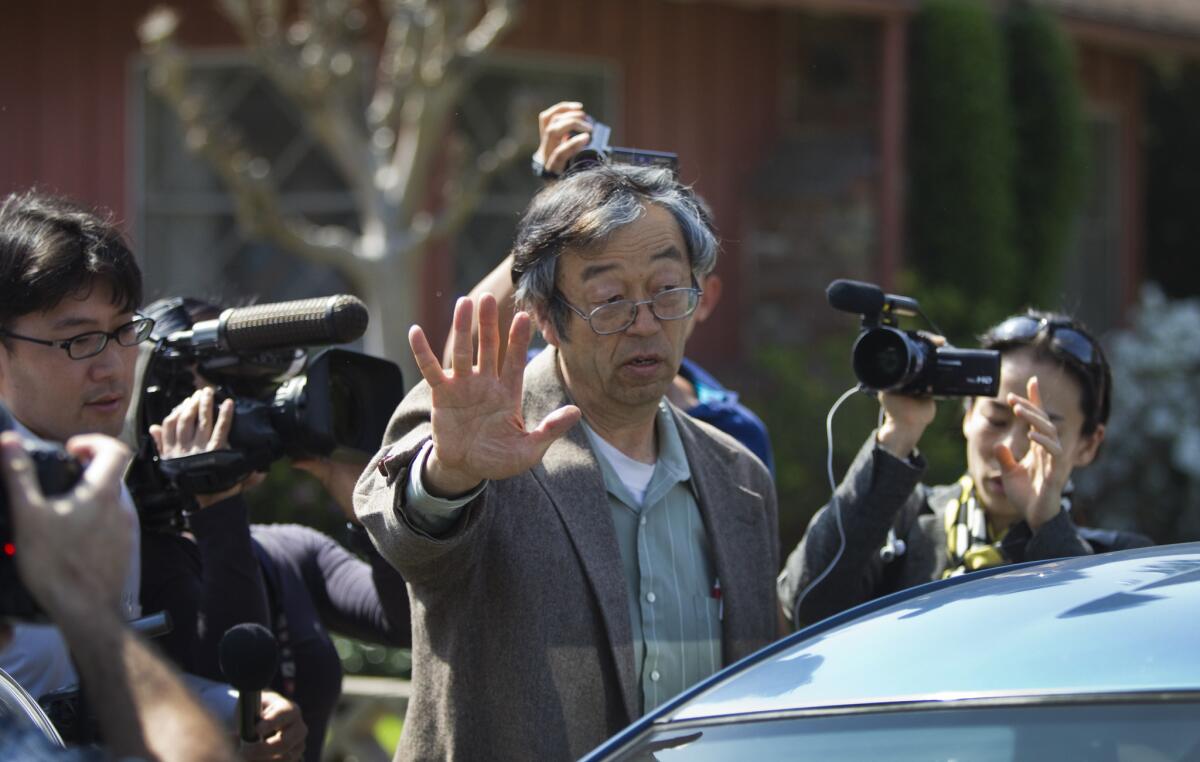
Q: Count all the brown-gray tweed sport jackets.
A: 1